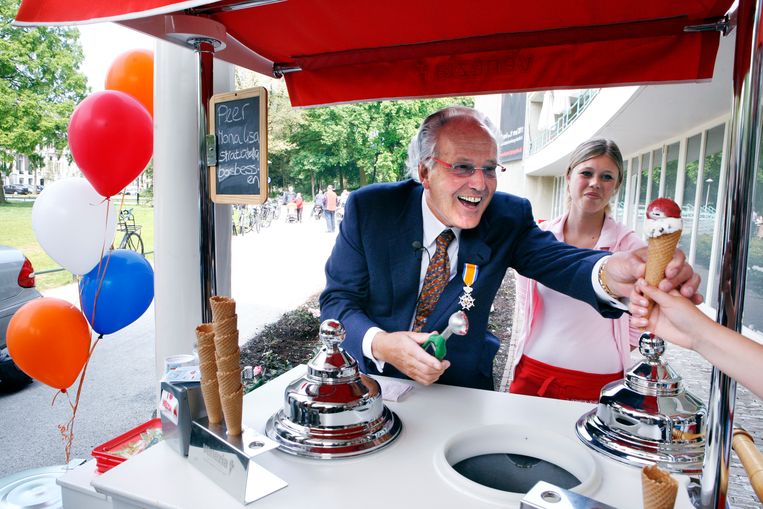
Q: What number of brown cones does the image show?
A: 12